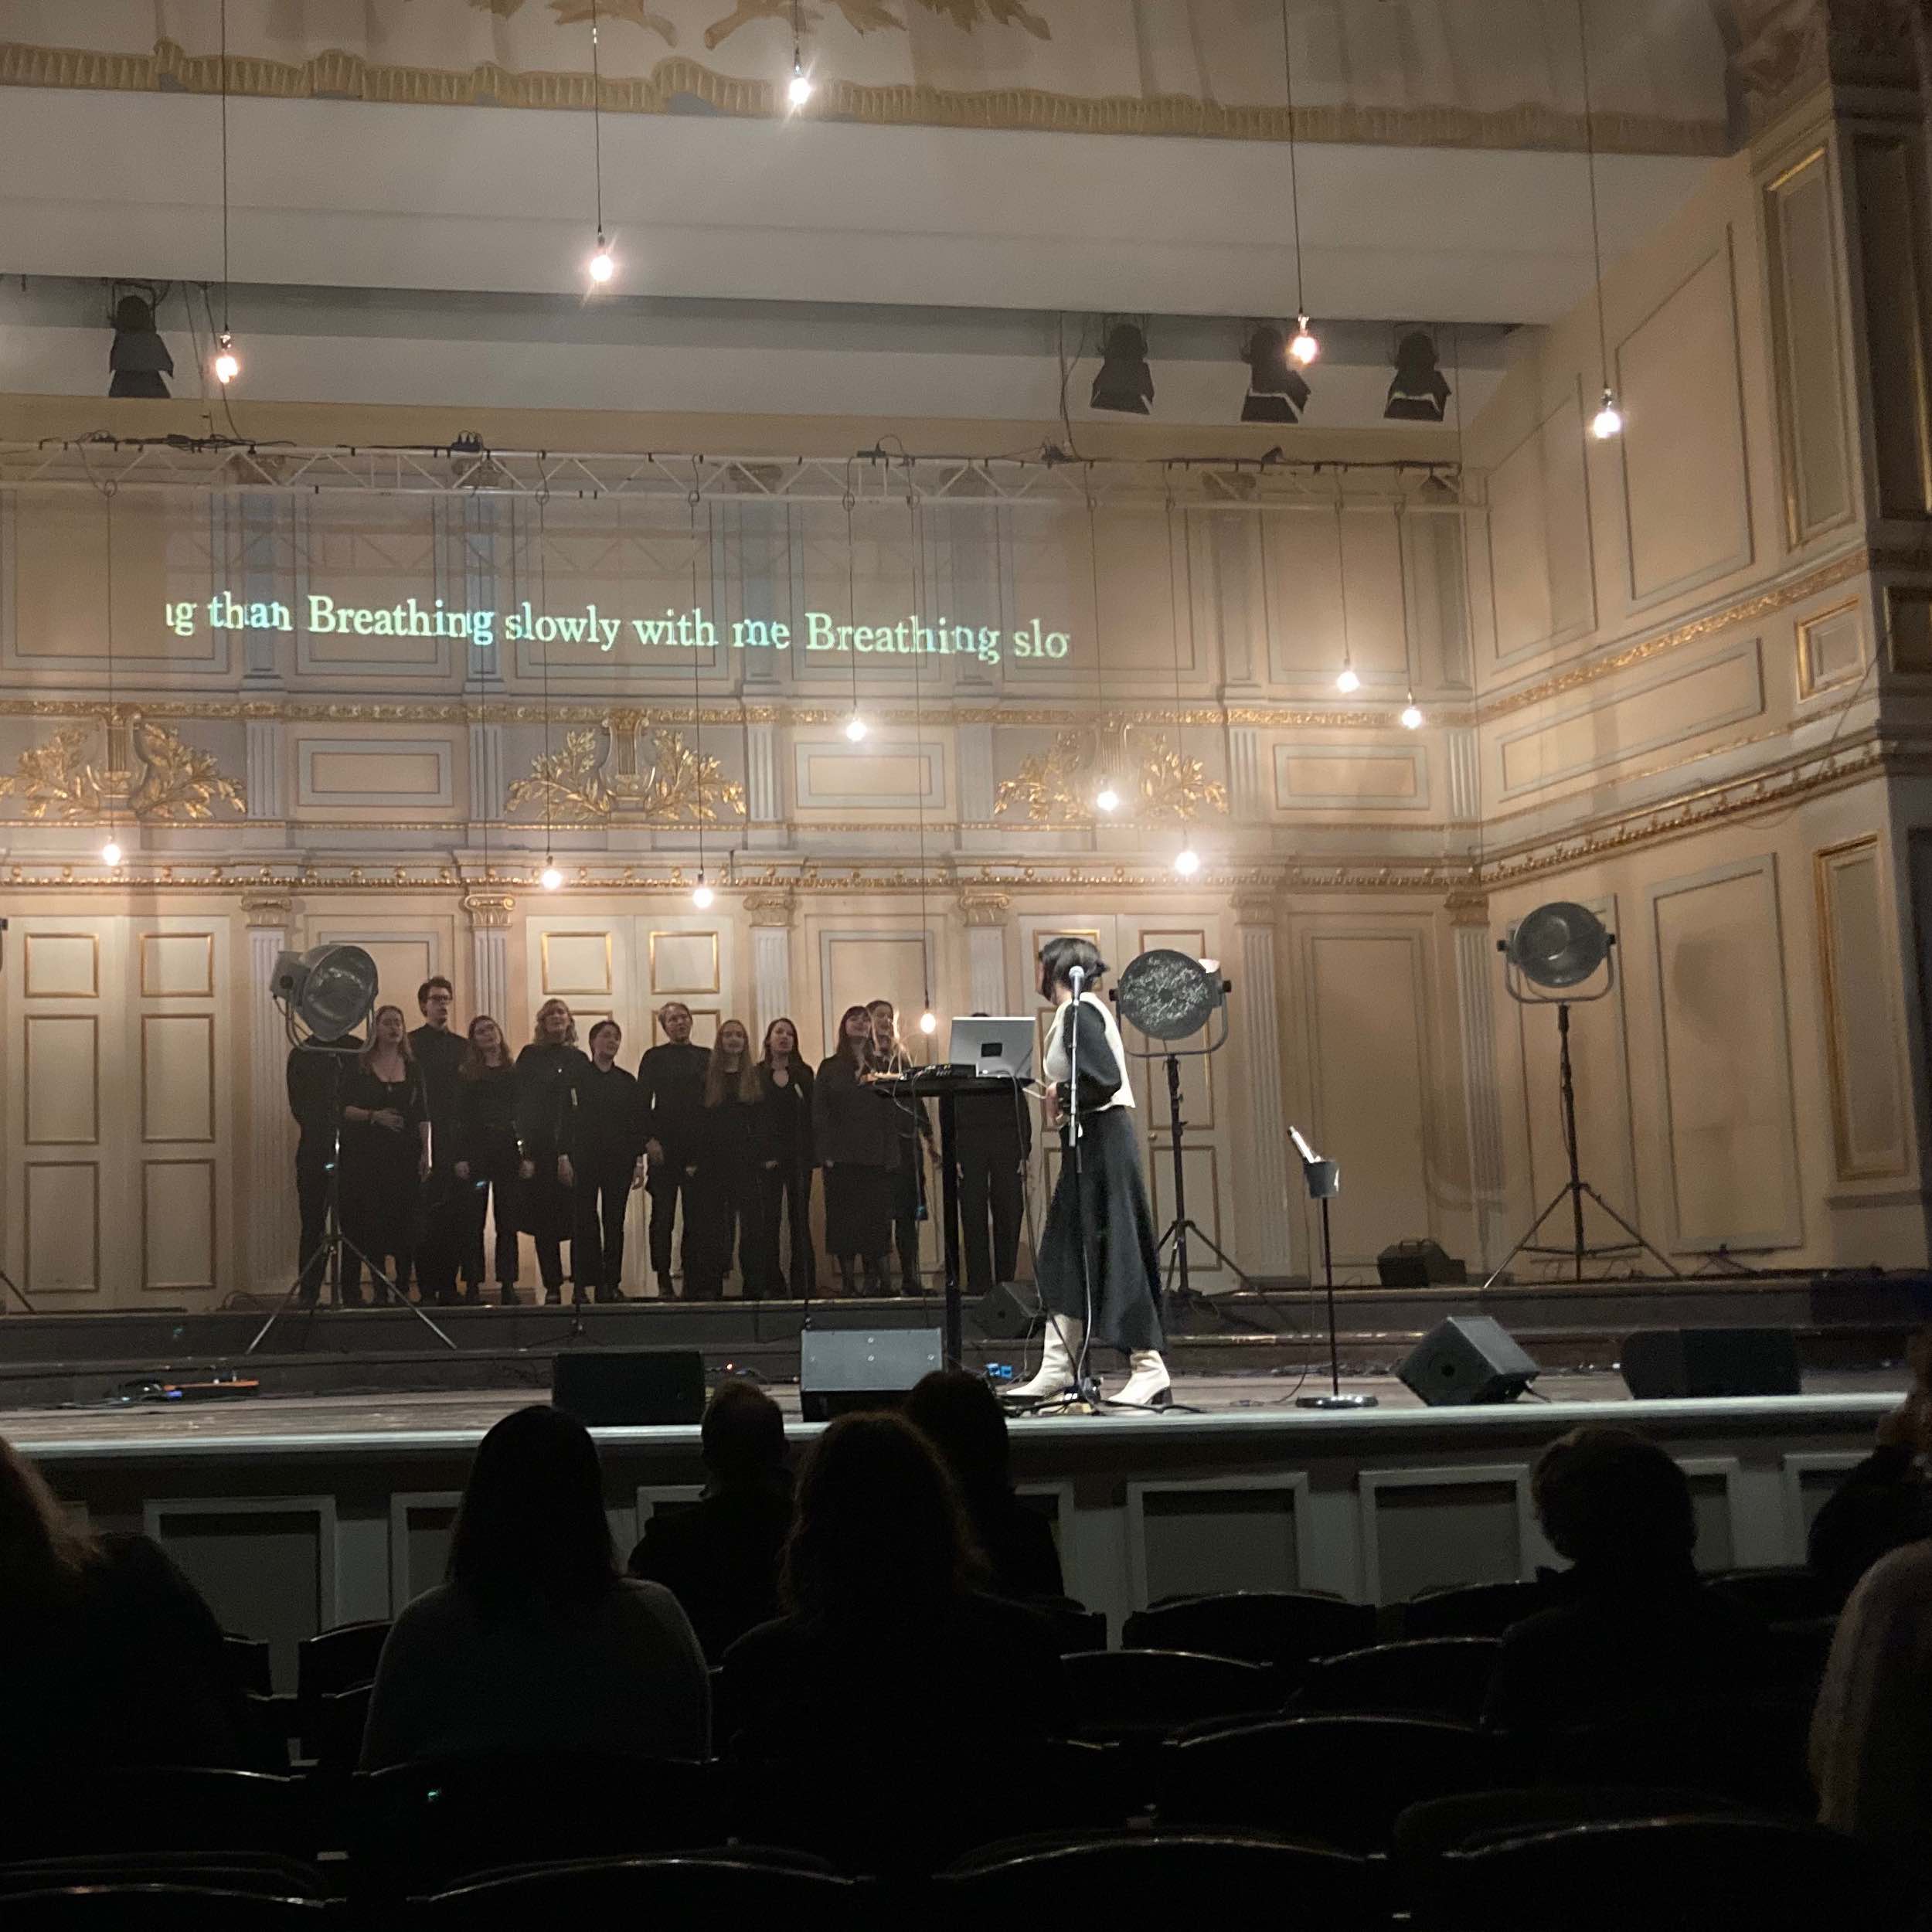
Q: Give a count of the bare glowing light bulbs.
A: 14